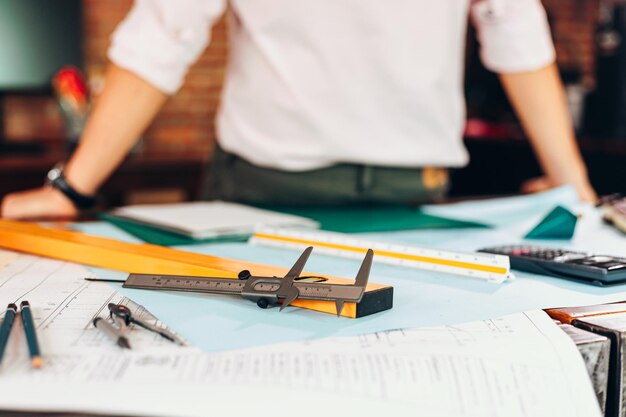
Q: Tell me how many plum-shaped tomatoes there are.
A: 0